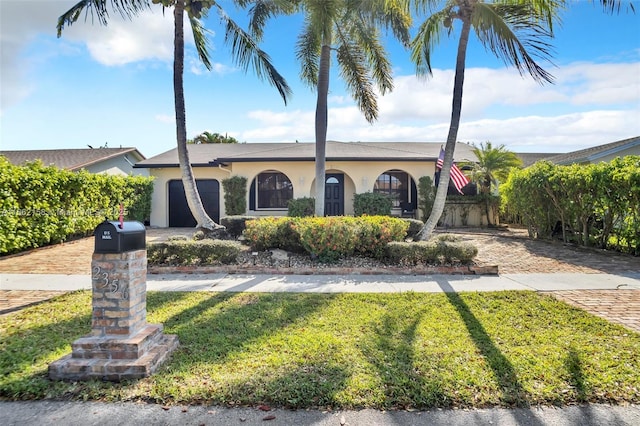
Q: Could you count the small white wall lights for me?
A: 2